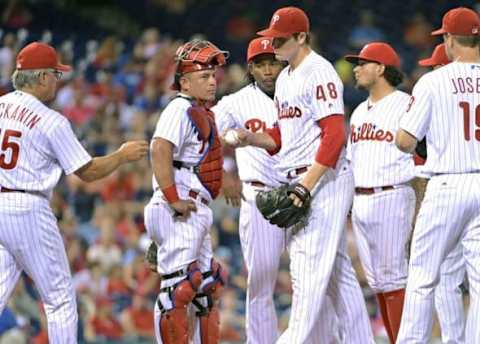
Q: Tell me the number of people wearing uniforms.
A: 7